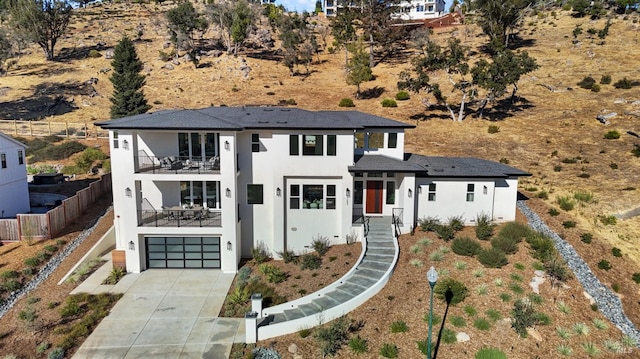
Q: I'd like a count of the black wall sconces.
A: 11